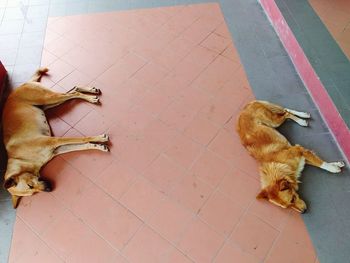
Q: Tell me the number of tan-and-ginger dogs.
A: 2